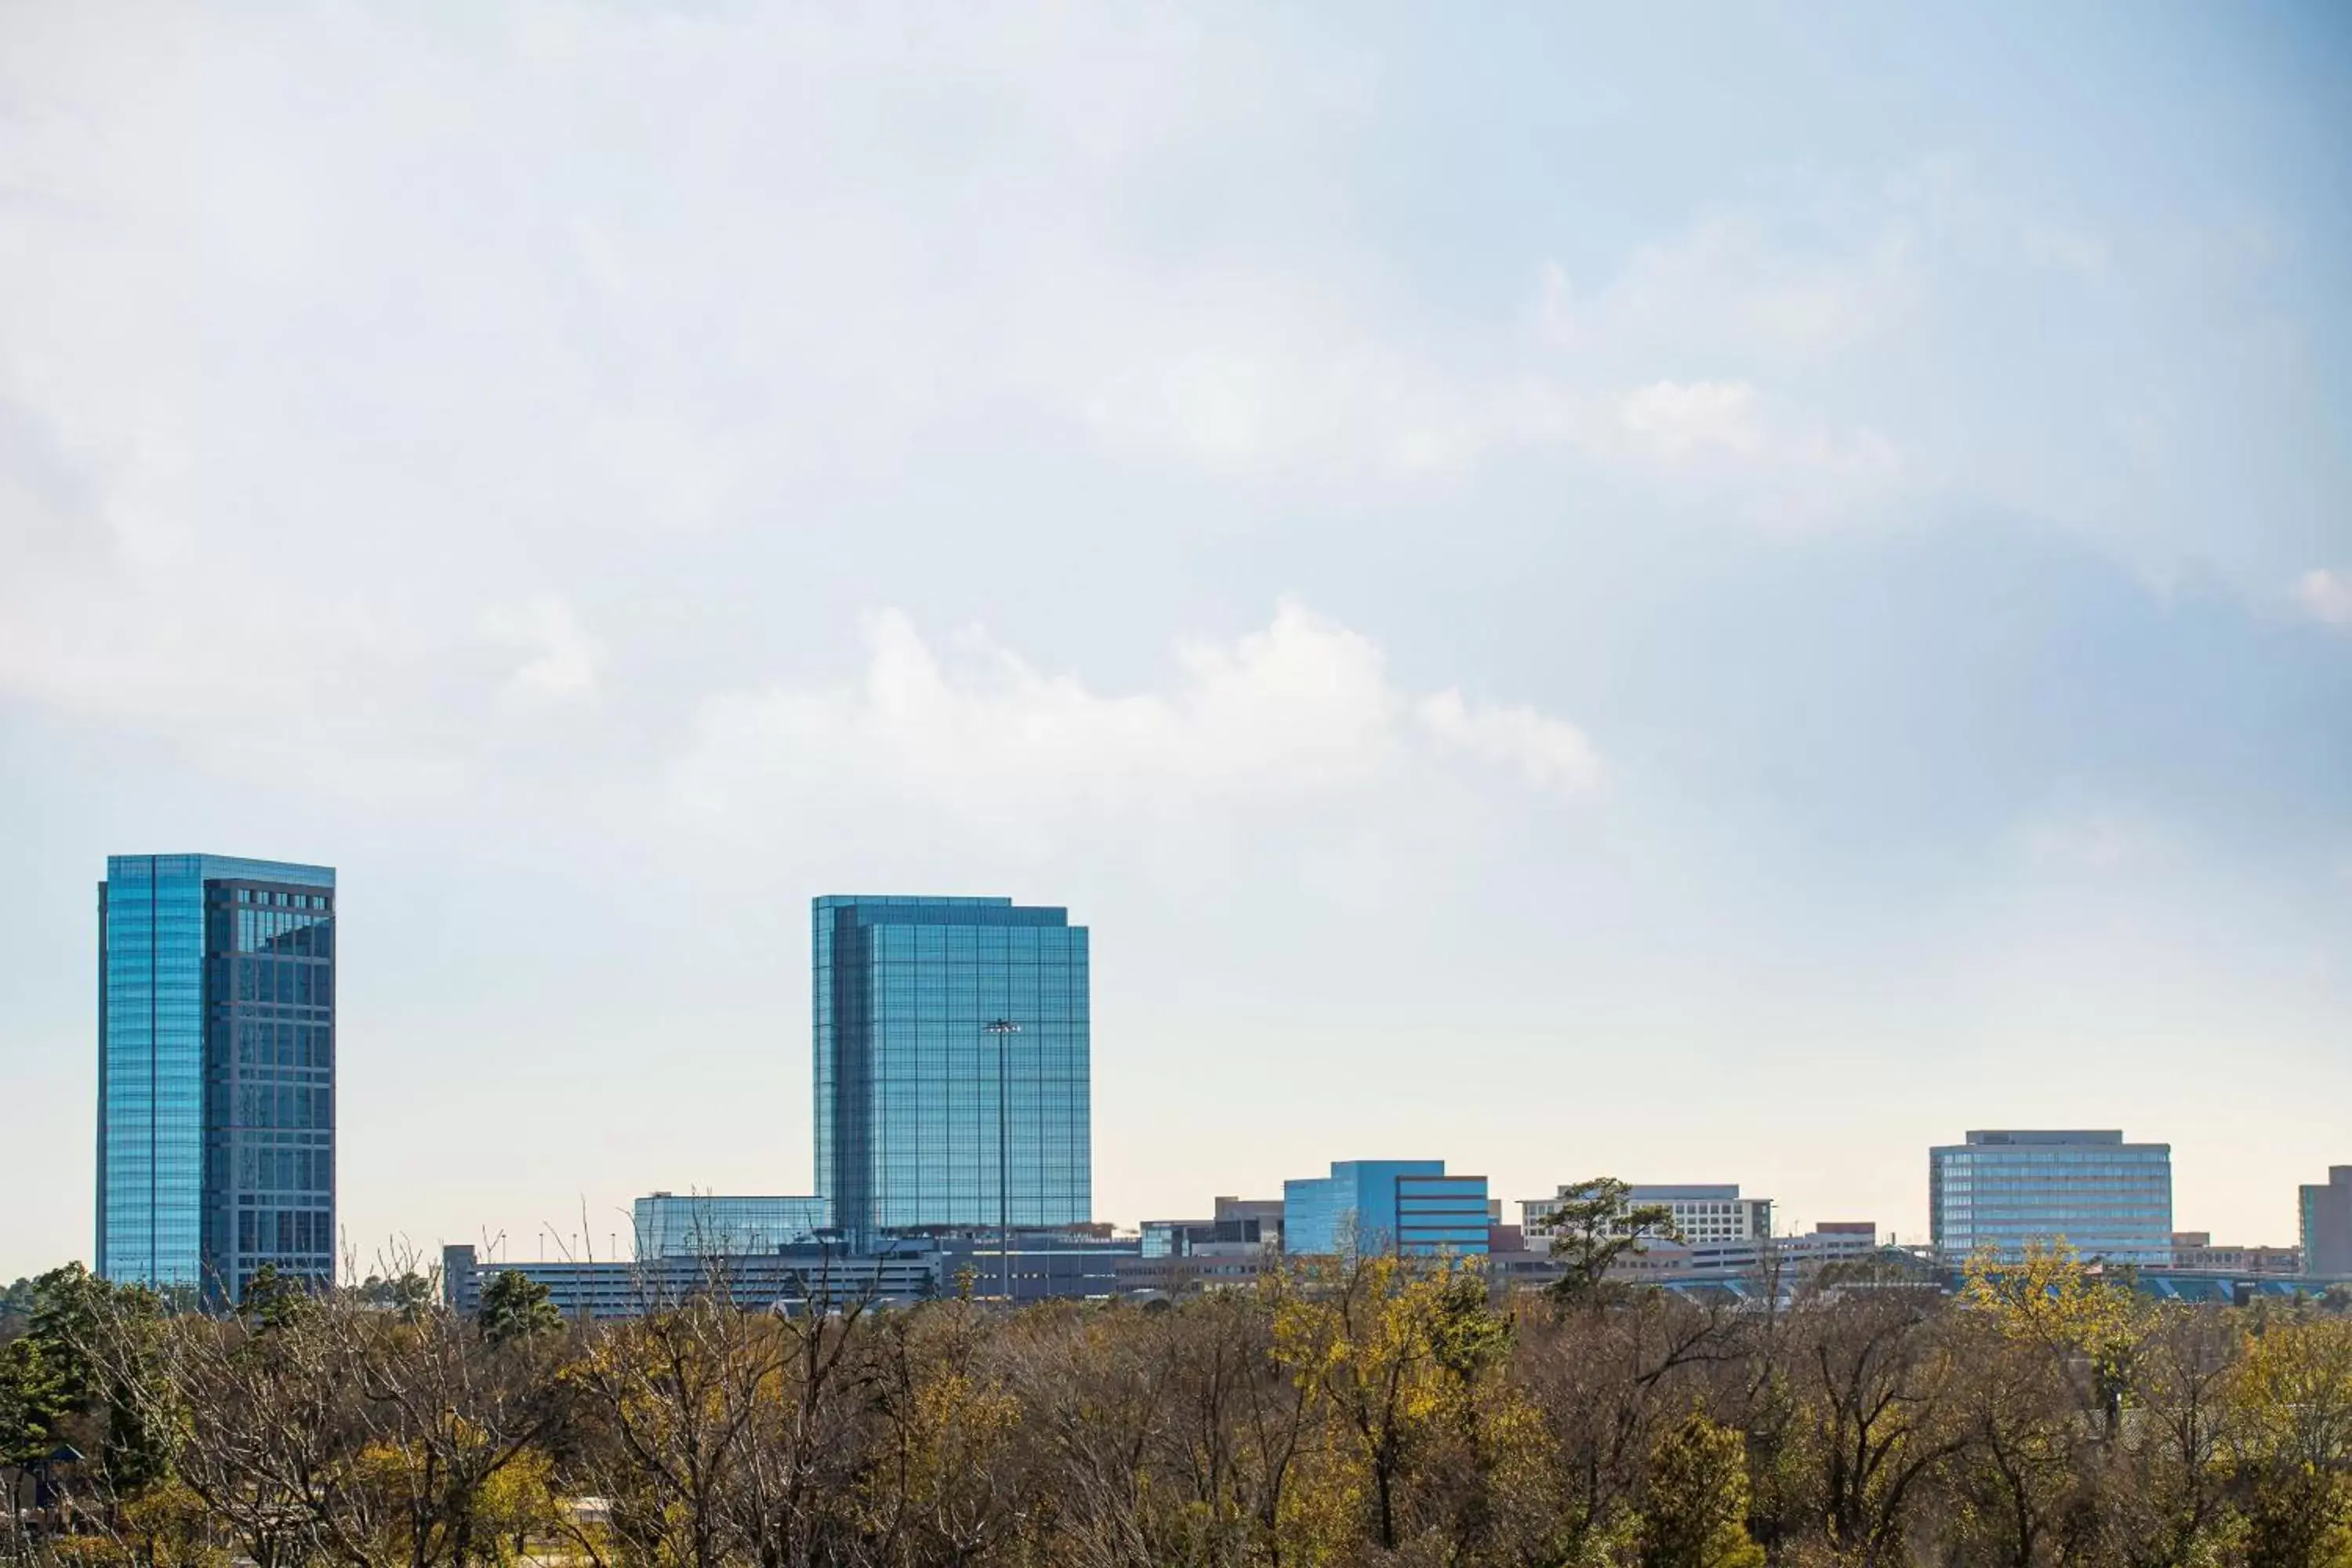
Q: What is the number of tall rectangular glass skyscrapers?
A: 2